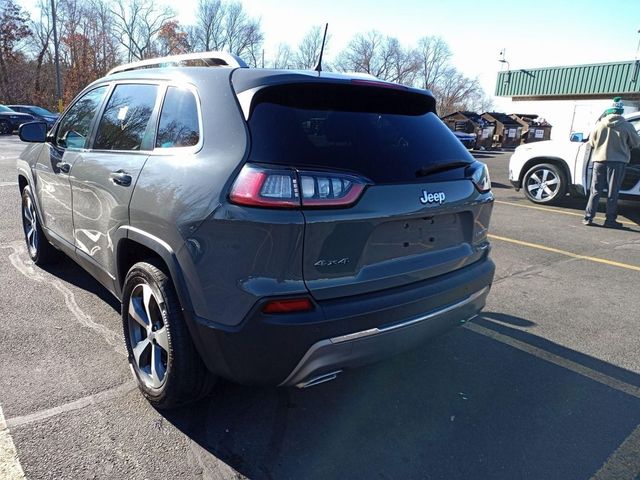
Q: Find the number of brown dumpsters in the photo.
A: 3